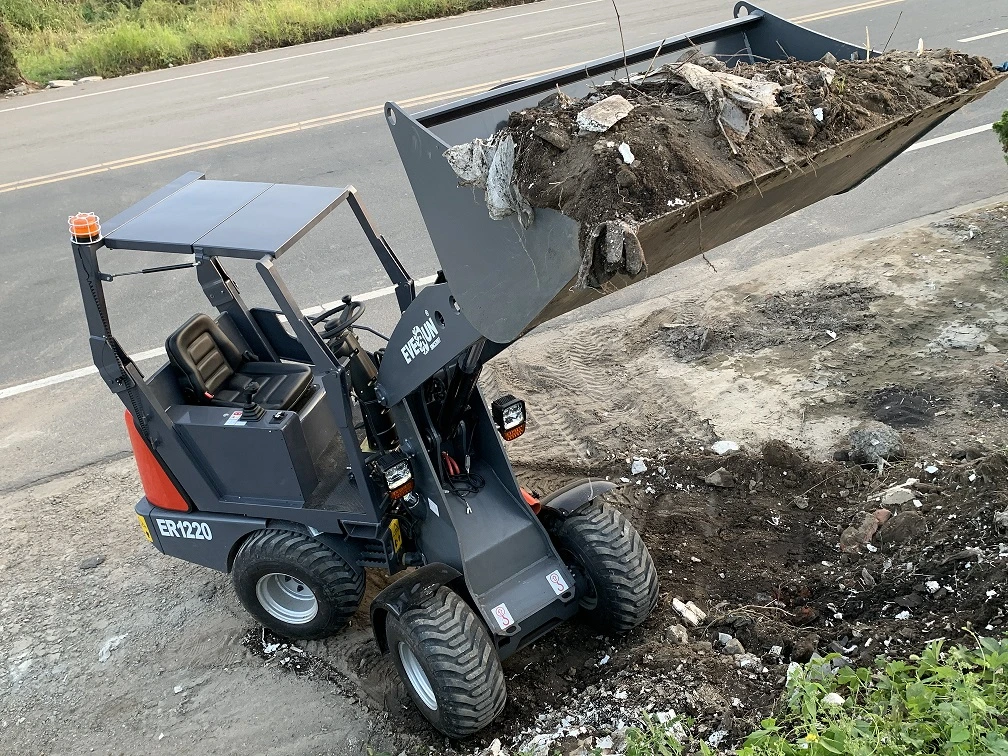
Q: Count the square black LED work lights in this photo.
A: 2